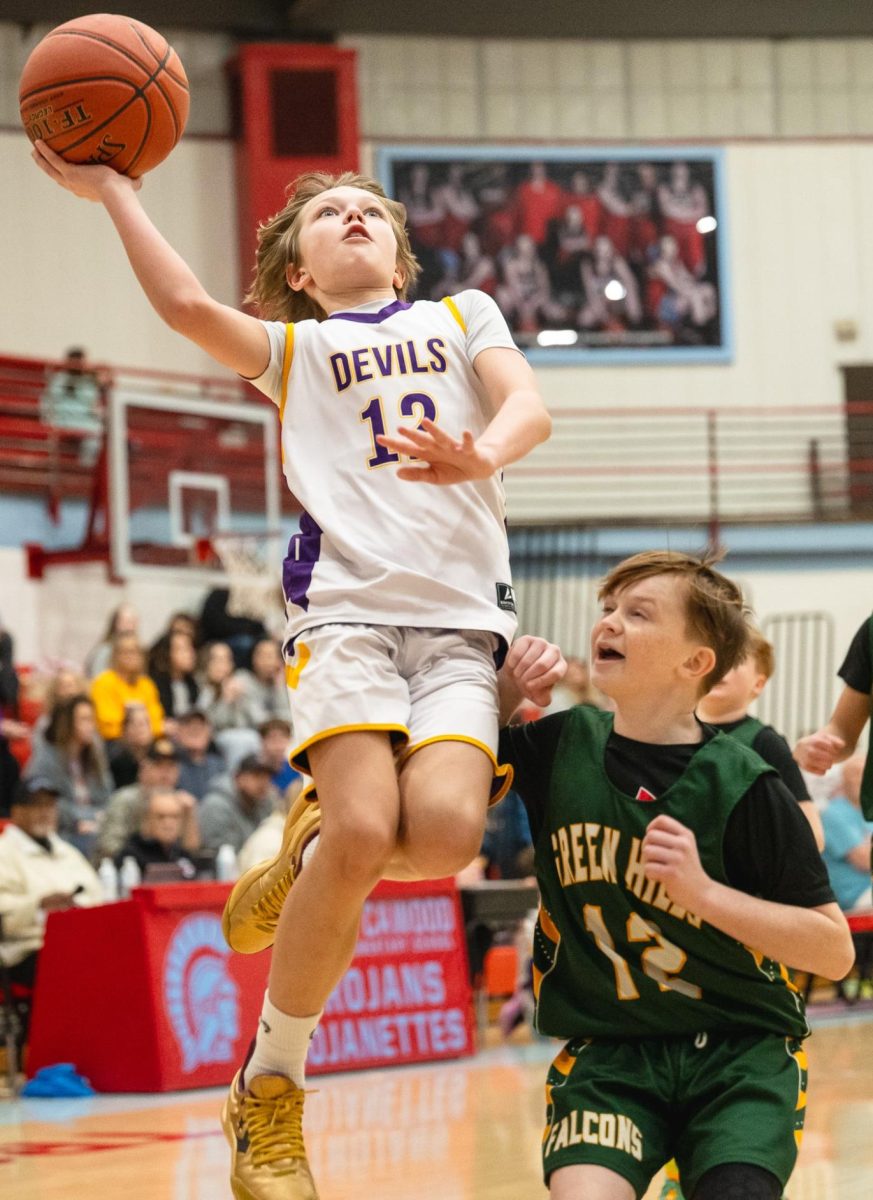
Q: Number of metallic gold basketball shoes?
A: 2